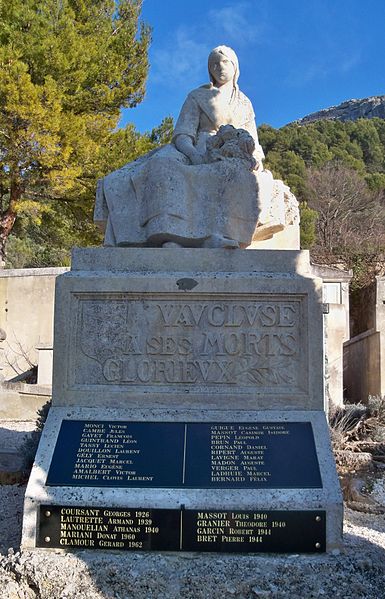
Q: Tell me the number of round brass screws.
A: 4